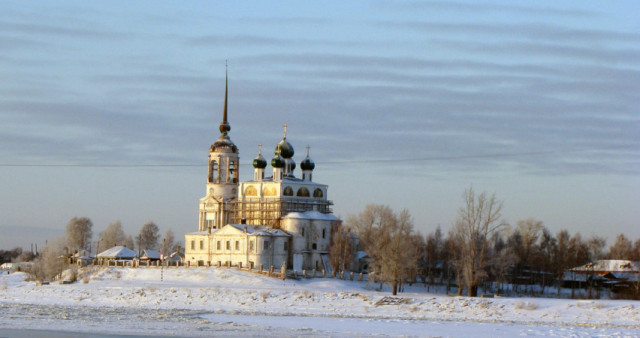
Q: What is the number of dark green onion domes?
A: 5